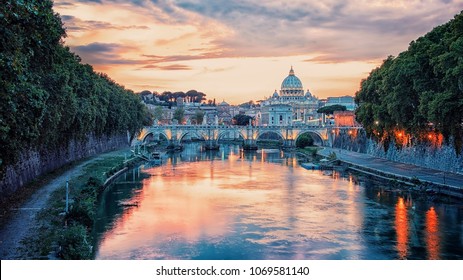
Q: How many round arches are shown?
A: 5